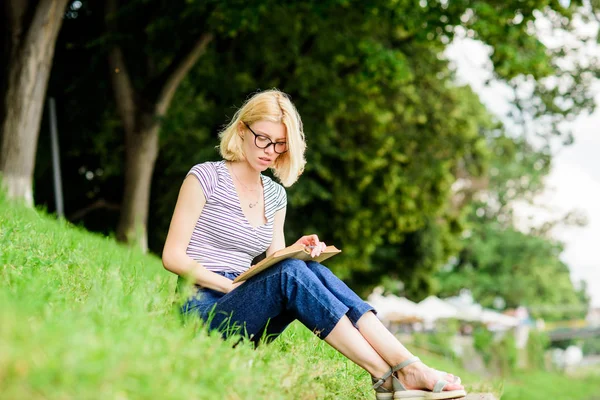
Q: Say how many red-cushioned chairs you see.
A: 0